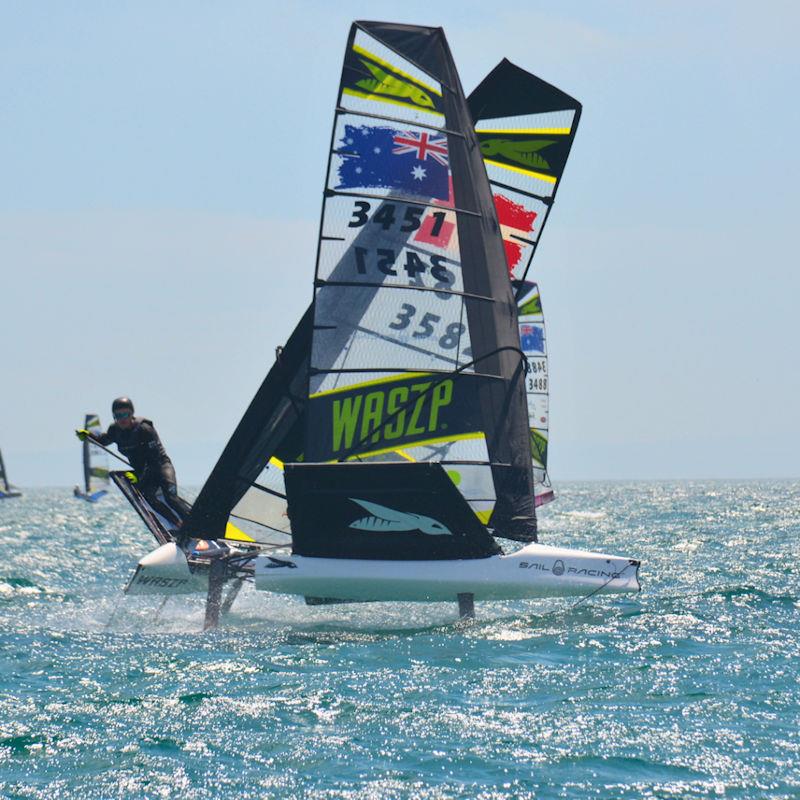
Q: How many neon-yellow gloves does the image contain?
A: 2